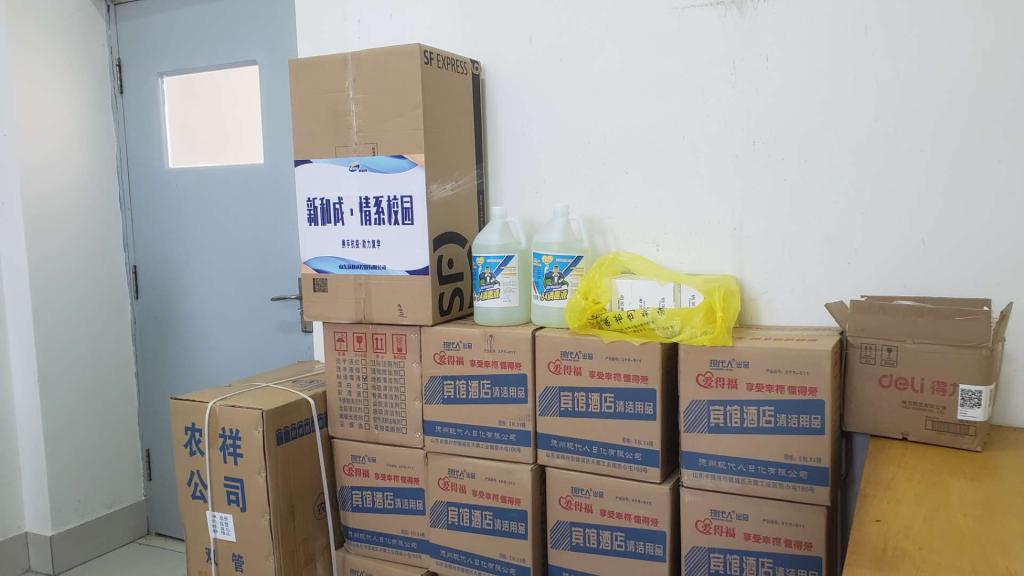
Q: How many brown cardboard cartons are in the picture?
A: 12